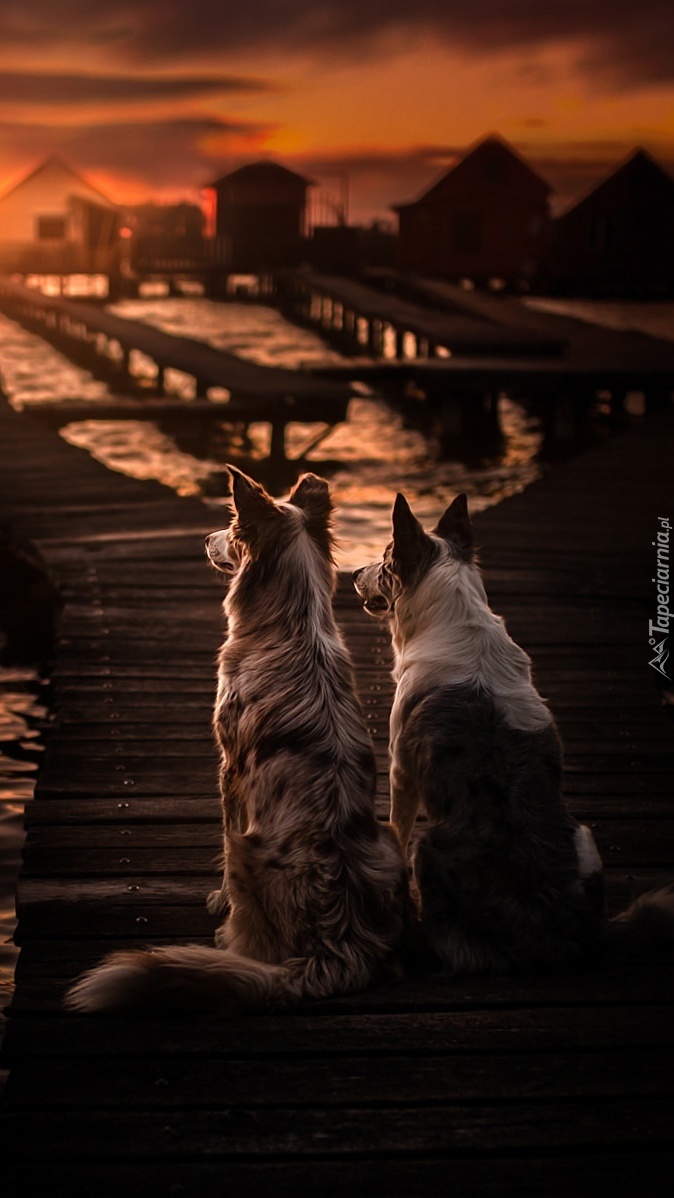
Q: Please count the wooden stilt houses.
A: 4